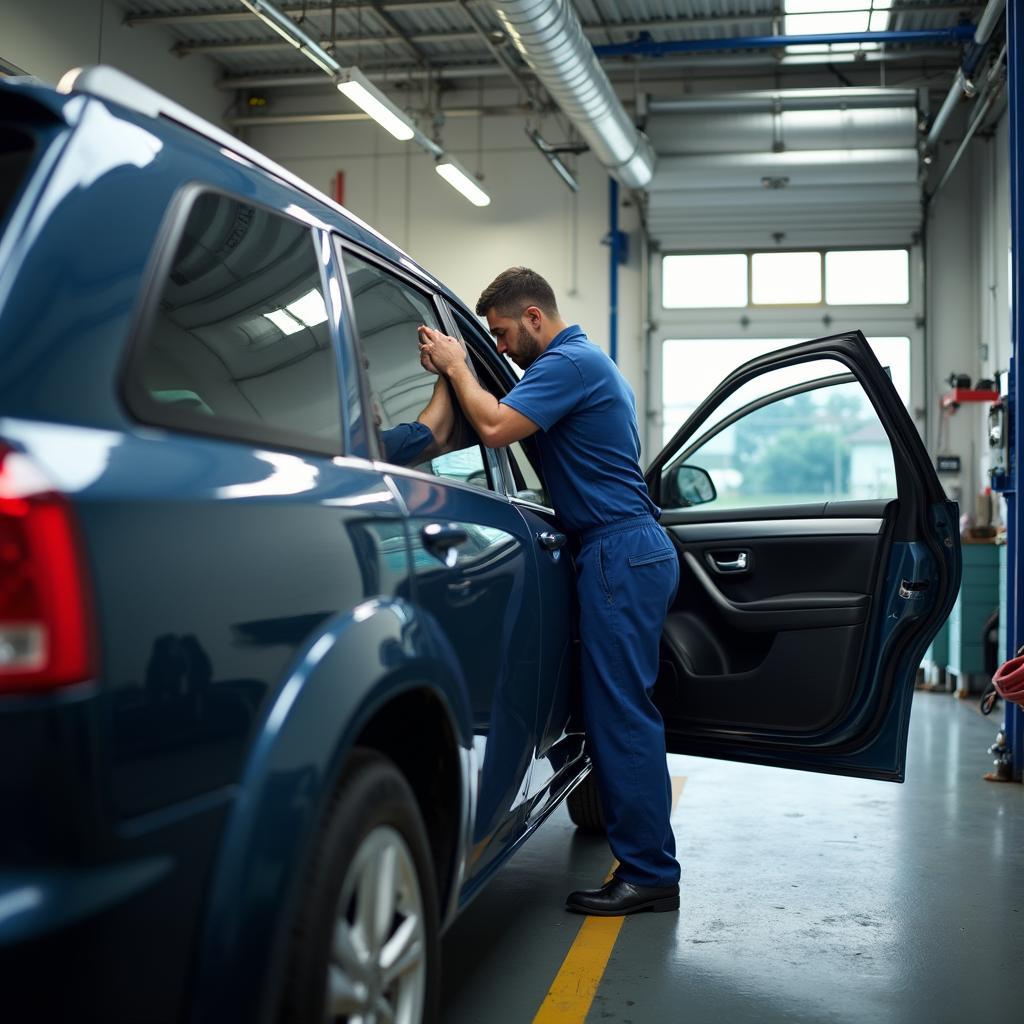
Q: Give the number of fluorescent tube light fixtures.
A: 2